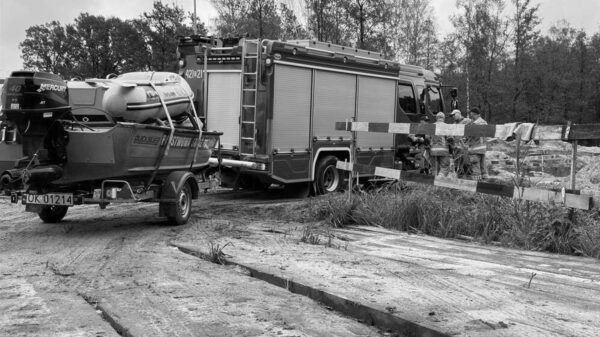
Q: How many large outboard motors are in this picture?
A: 1